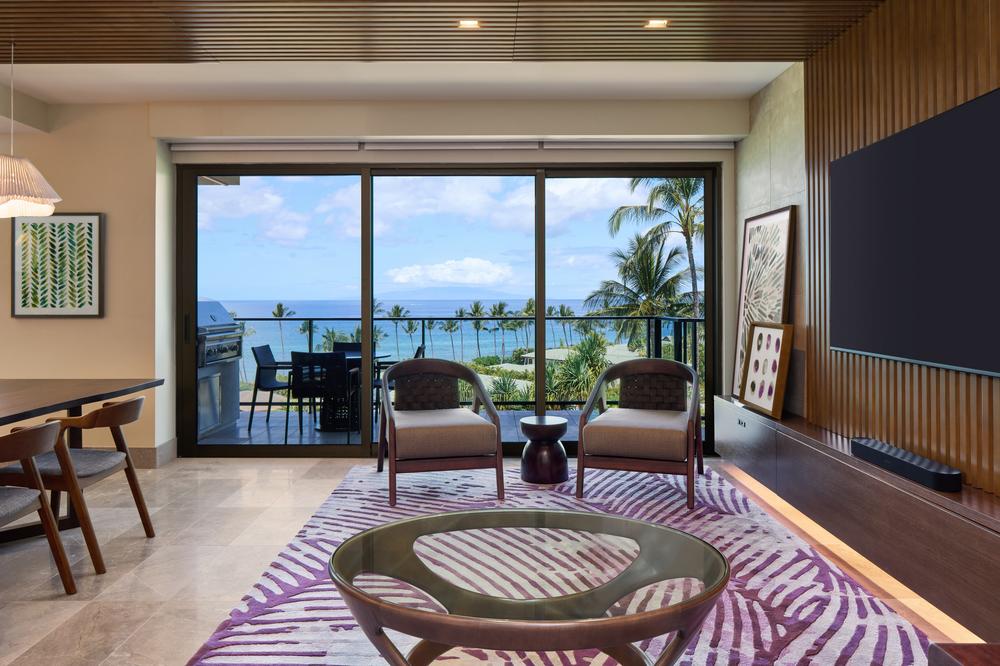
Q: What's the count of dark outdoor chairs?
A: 4